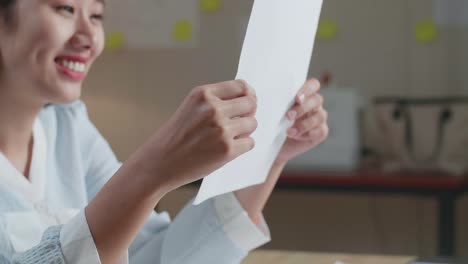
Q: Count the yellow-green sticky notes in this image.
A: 5